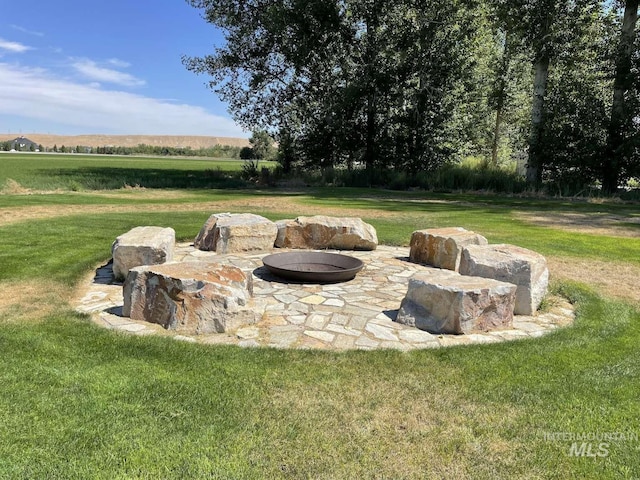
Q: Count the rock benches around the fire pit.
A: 7